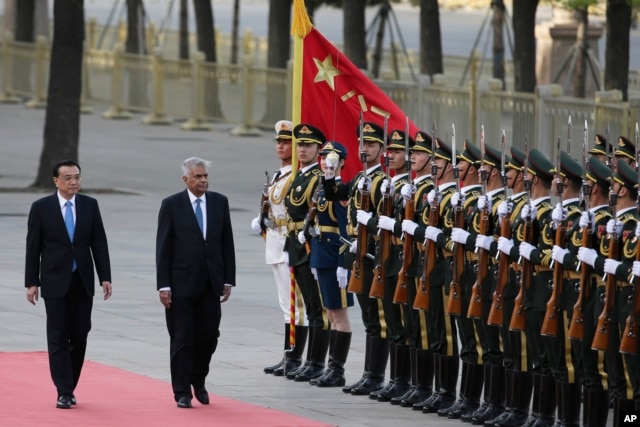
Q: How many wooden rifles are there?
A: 12